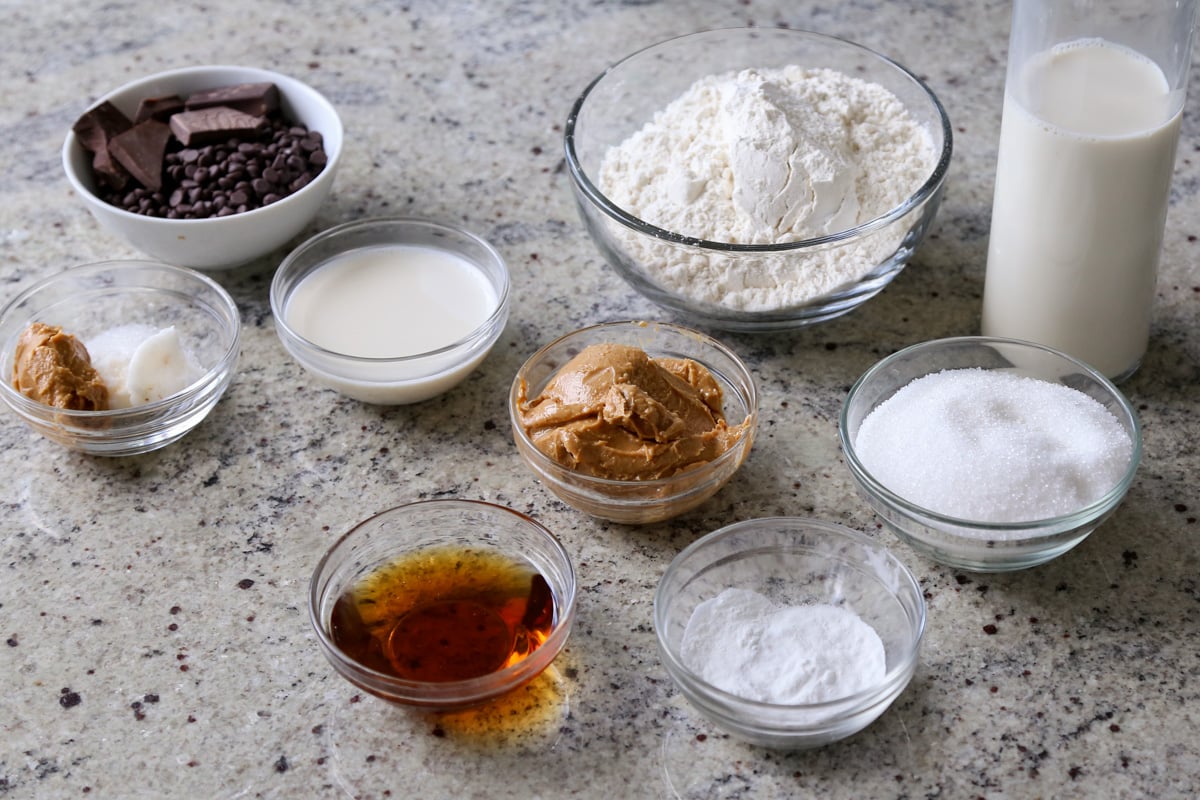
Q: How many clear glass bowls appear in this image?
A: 7